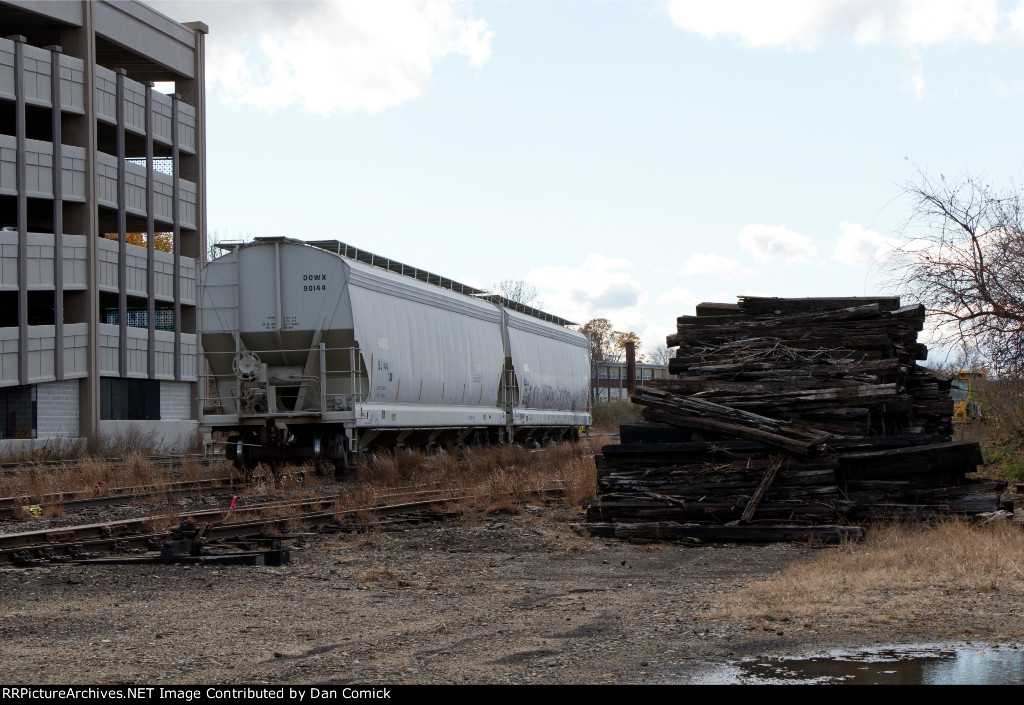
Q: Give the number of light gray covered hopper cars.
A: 2